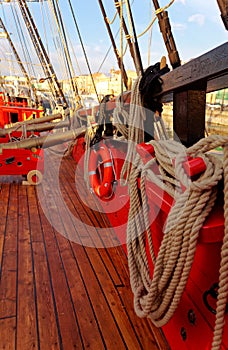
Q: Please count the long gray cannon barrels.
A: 3